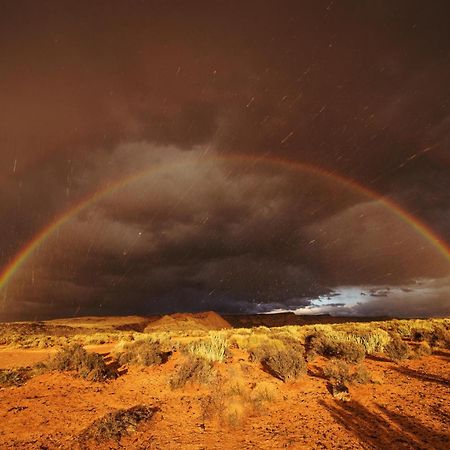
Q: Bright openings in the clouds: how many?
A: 1